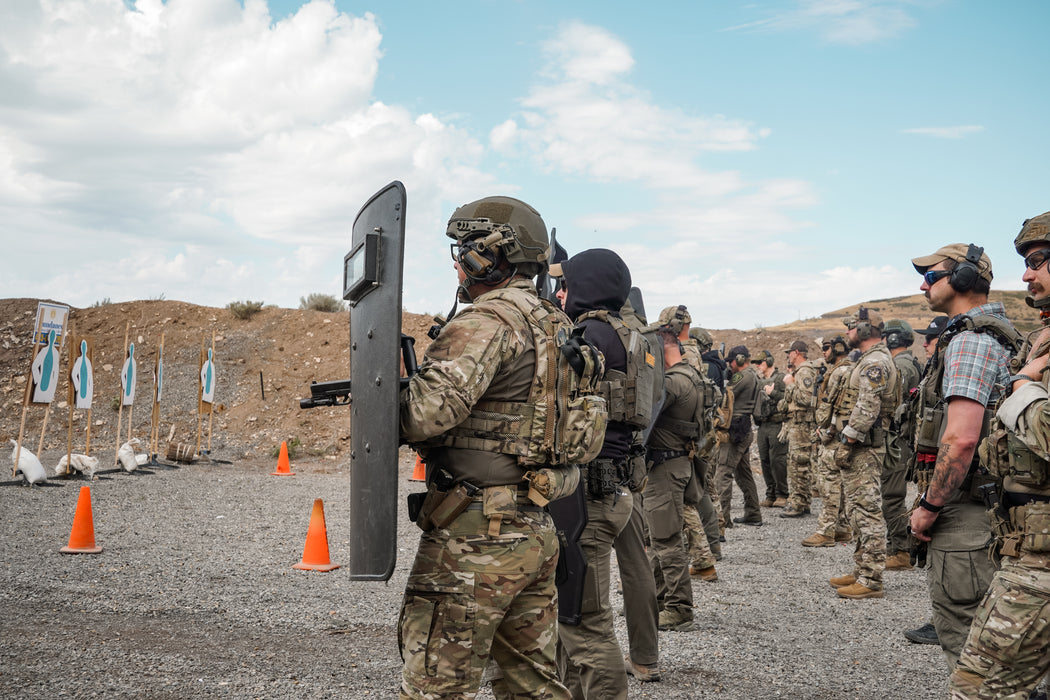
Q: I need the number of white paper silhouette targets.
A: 5